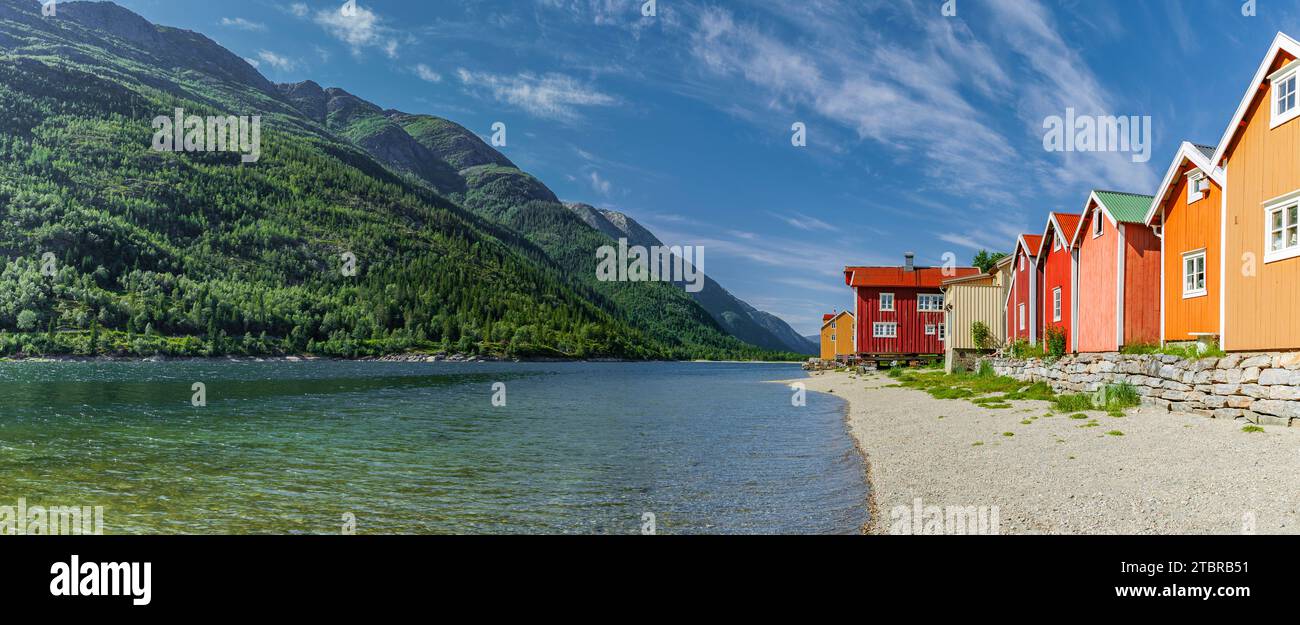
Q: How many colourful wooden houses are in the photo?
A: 8